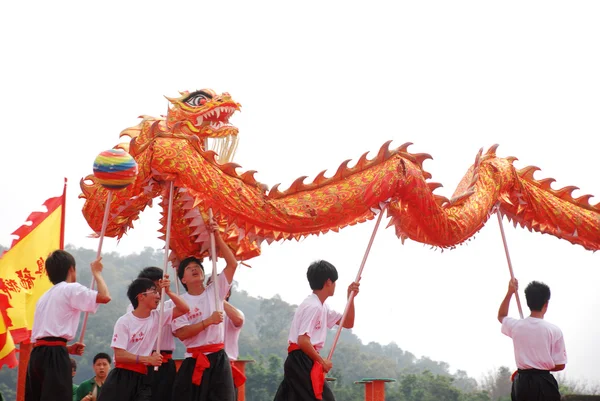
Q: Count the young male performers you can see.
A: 7